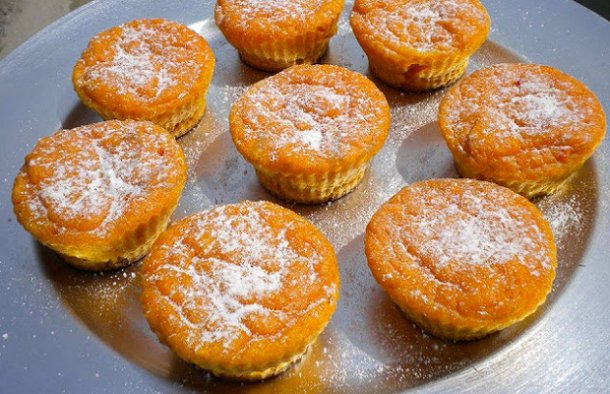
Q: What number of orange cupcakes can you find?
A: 8